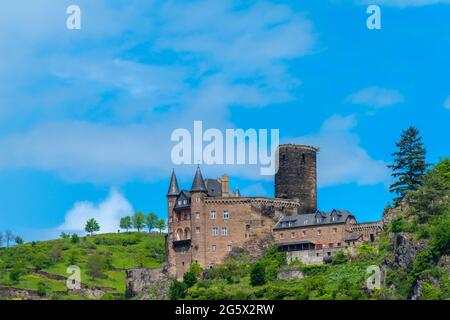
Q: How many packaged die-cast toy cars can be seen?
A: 0